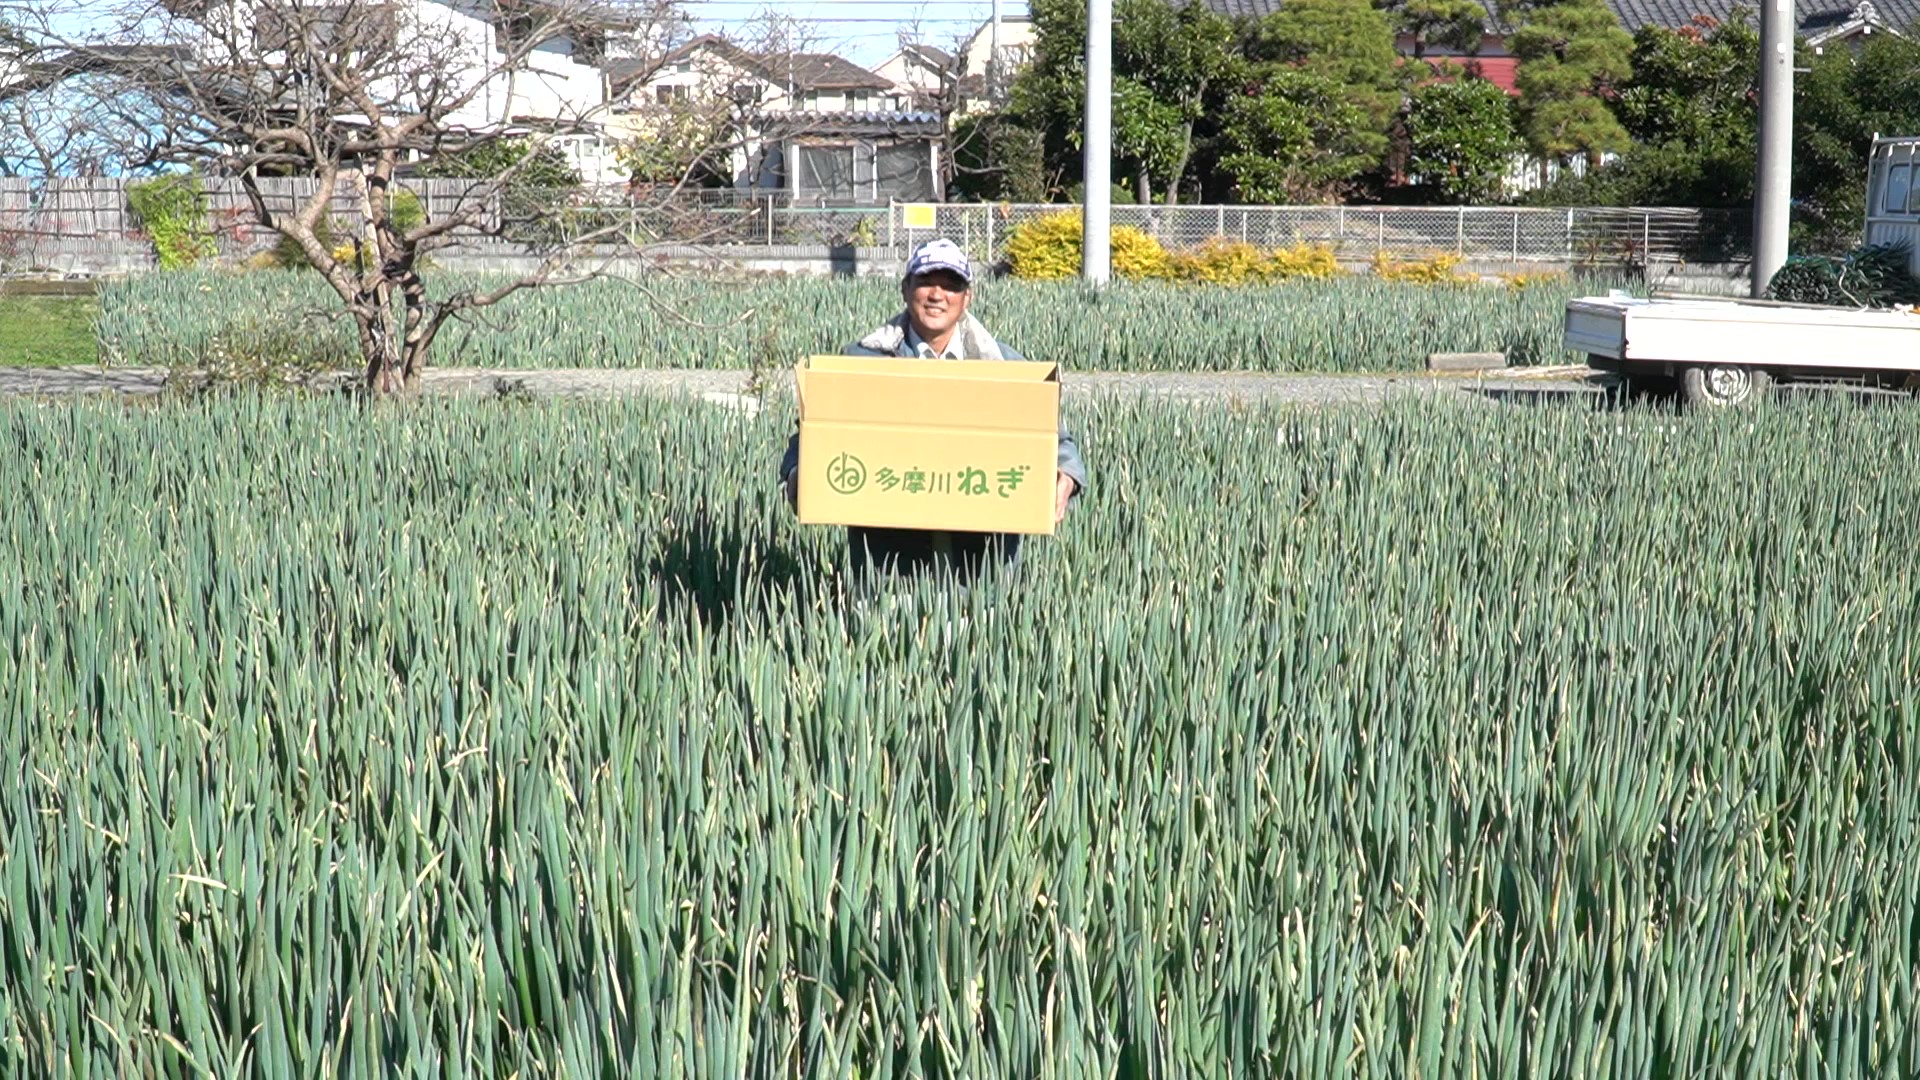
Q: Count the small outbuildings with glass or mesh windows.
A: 1